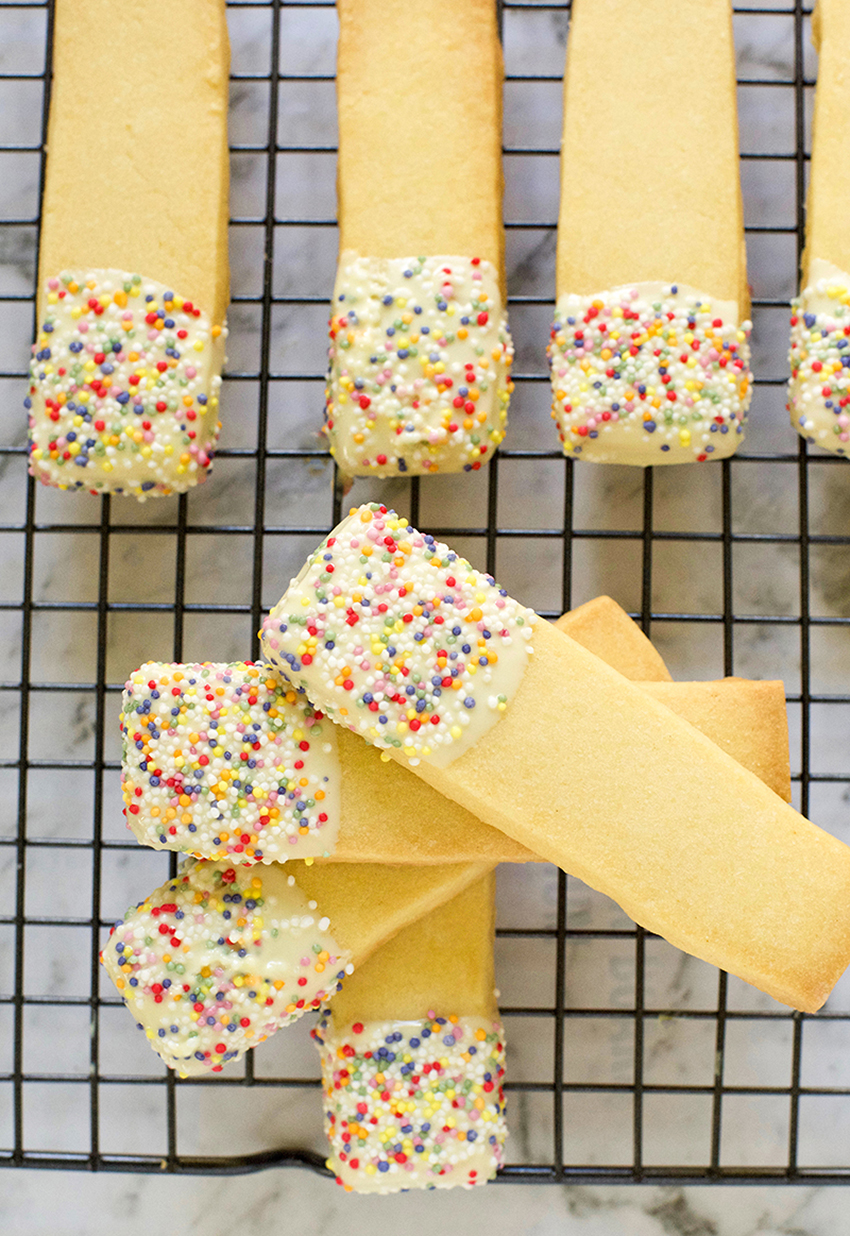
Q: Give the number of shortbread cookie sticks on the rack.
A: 8